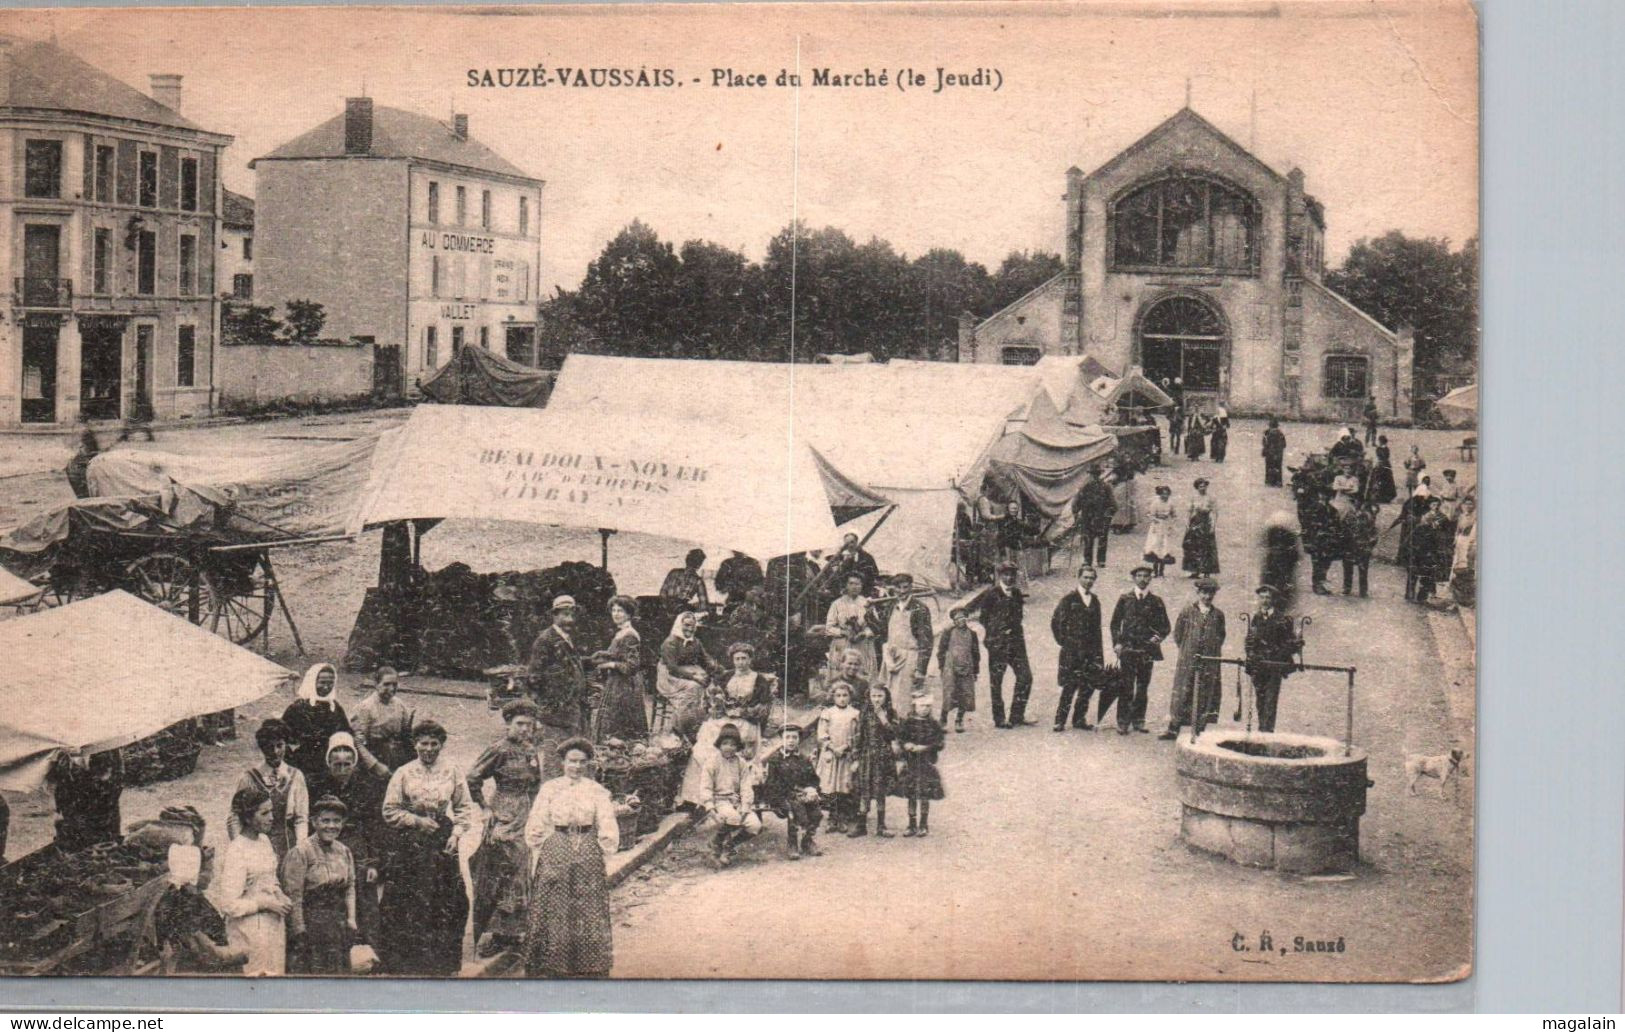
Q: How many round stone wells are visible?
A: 1